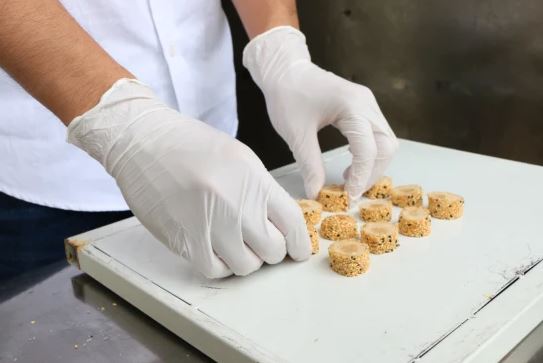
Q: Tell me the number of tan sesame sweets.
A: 11